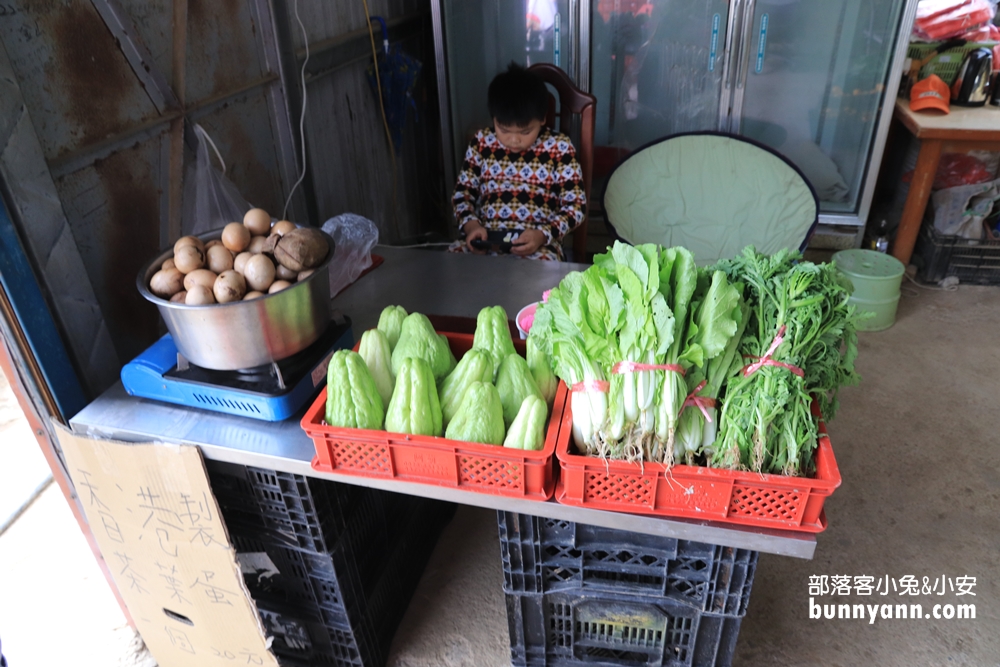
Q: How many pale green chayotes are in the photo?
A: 12